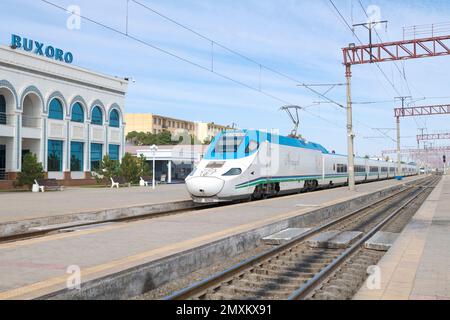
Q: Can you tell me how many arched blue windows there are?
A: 4